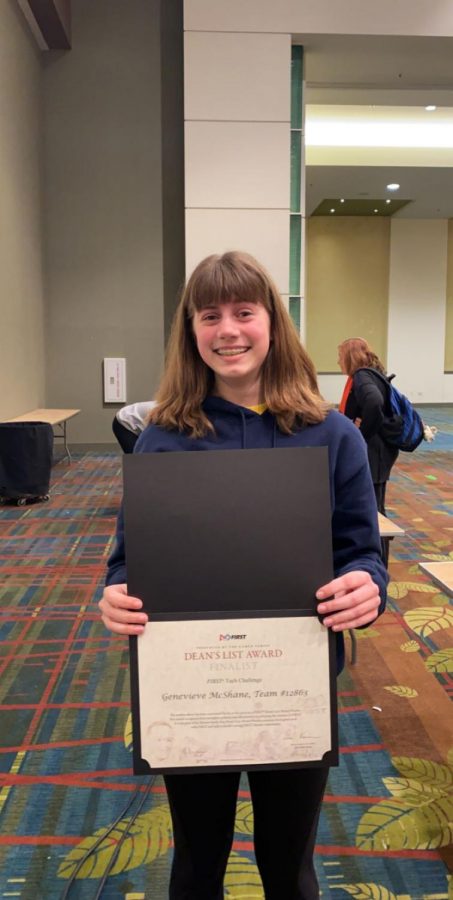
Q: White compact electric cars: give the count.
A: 0